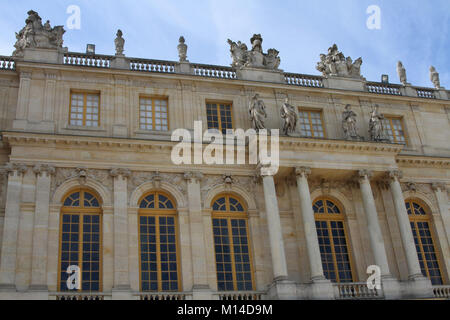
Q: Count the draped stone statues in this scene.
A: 4